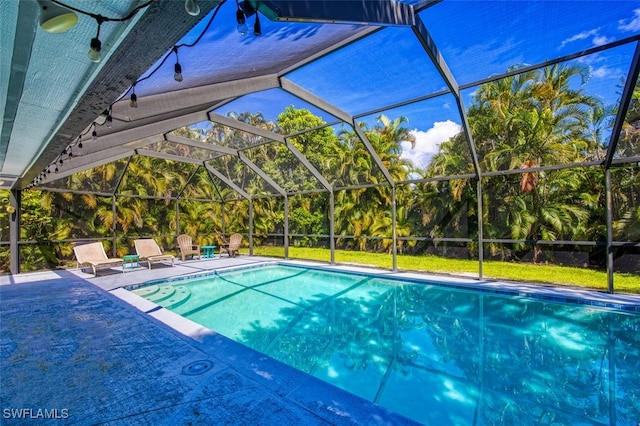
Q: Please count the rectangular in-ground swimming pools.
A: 1